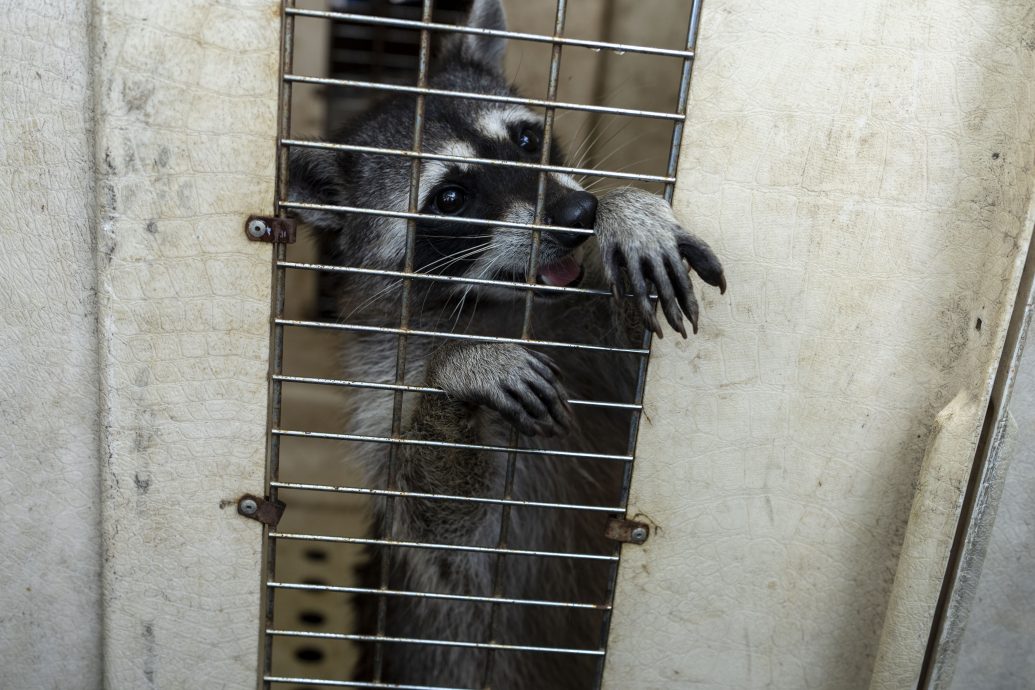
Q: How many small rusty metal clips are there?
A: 3